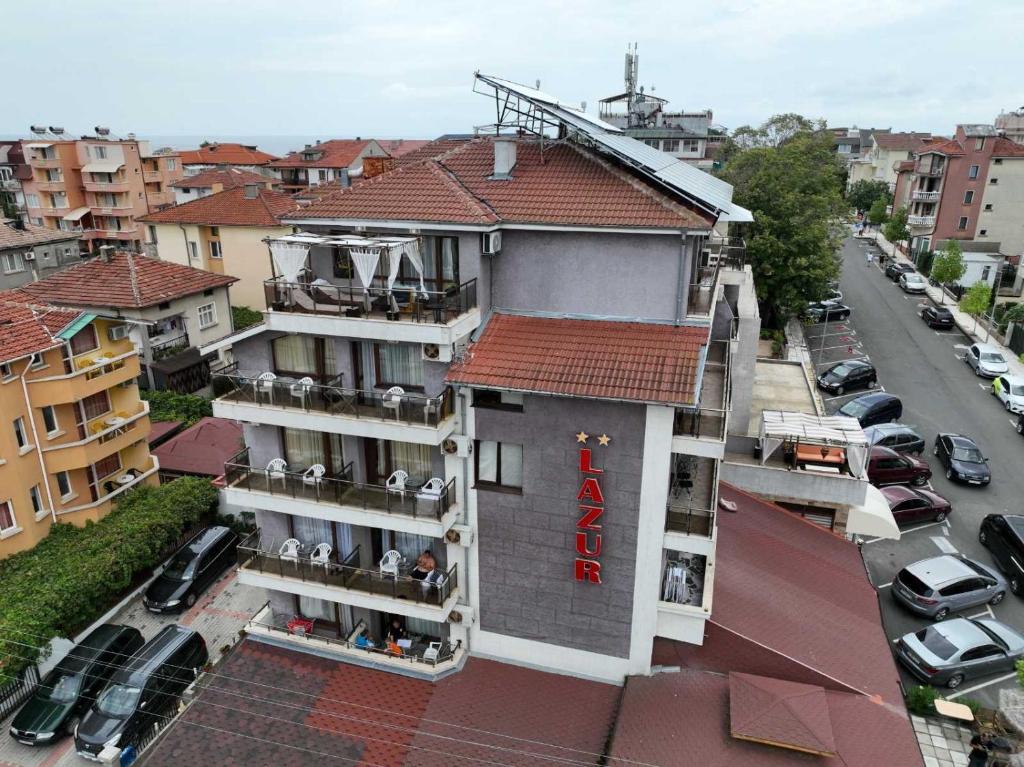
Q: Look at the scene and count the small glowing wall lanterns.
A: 0